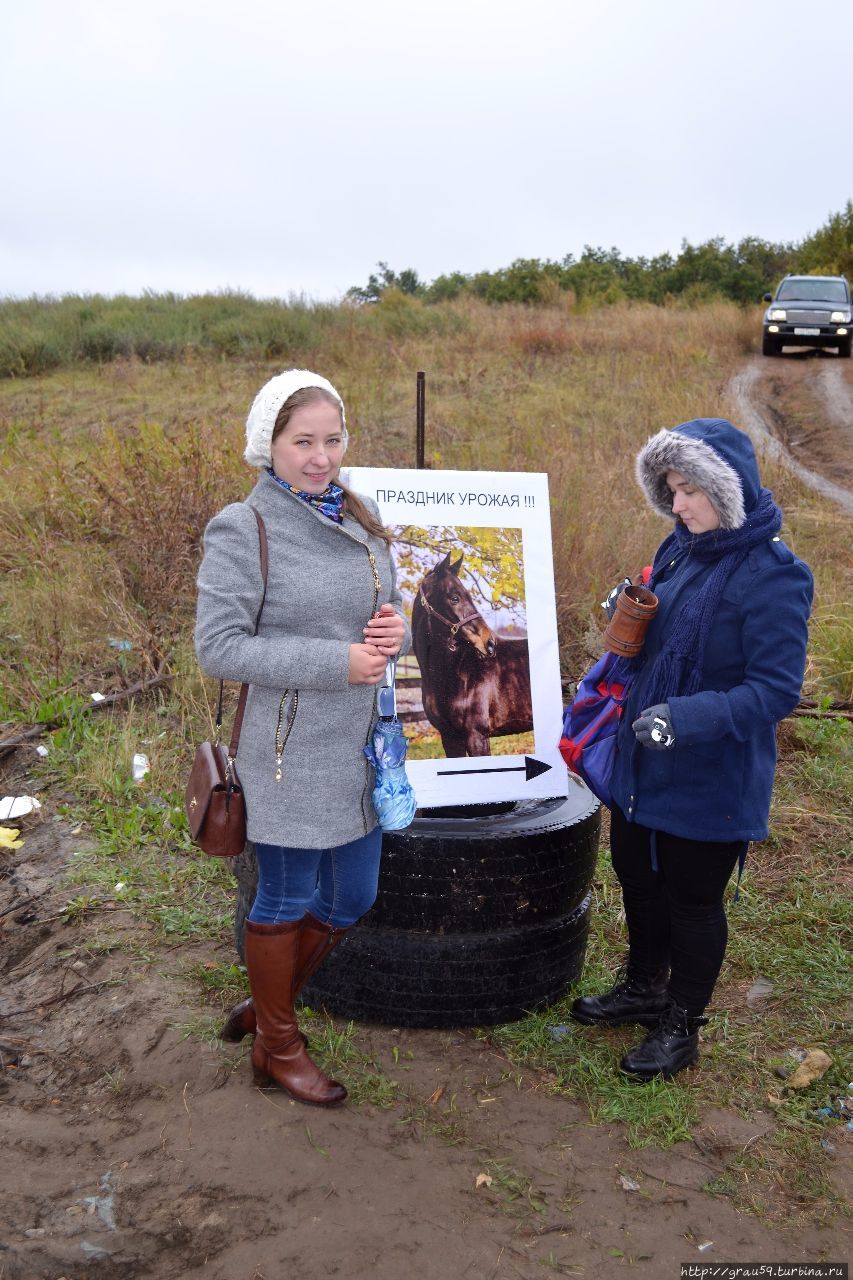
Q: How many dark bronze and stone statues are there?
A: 0